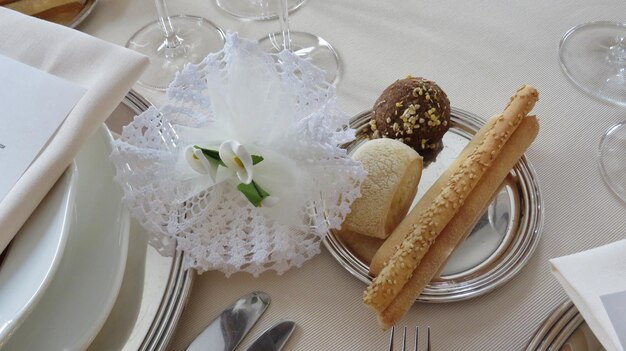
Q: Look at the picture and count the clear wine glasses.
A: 5